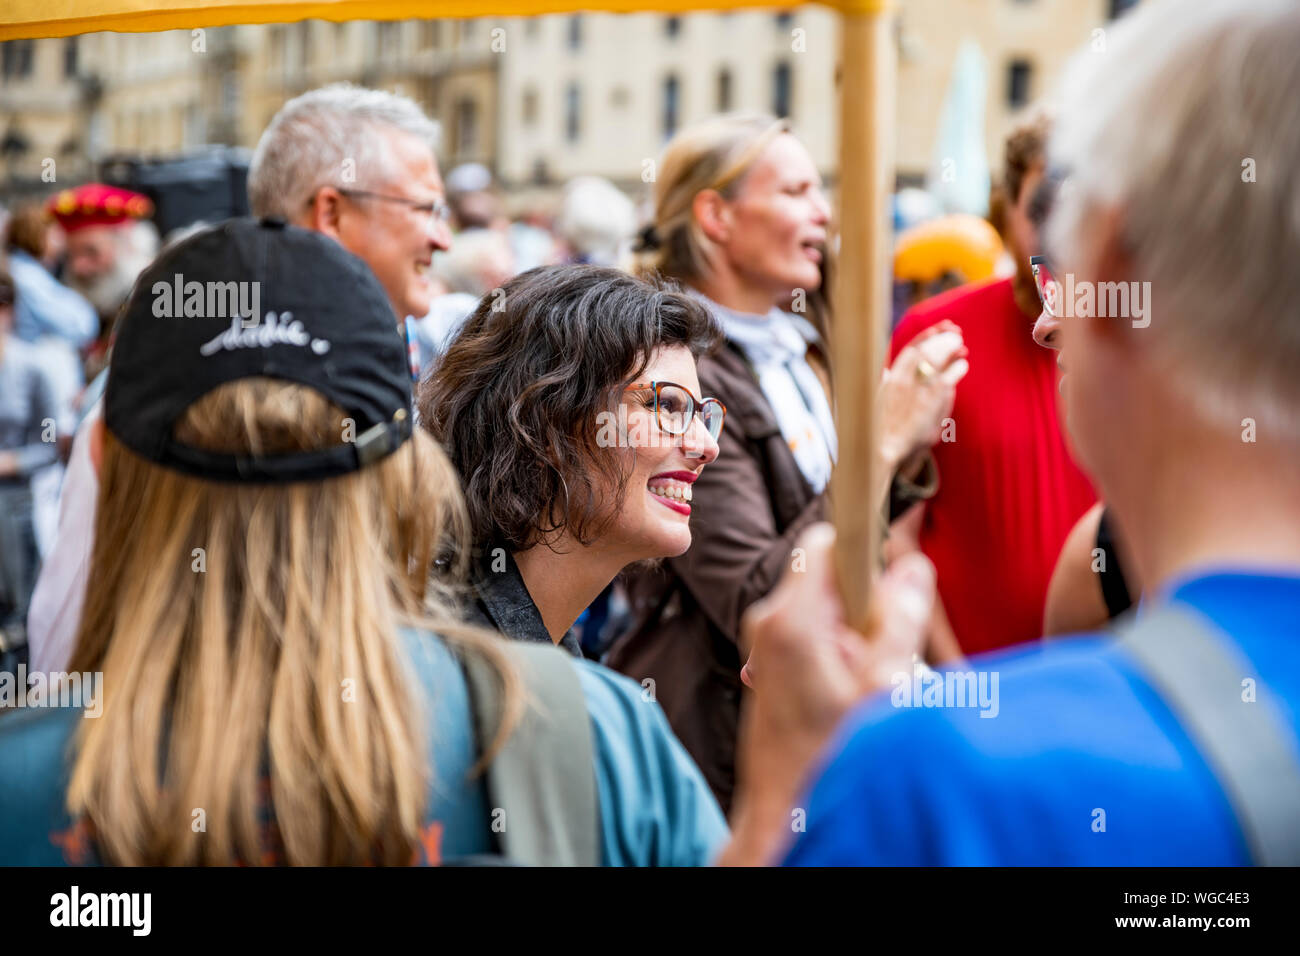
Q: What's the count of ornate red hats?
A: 1